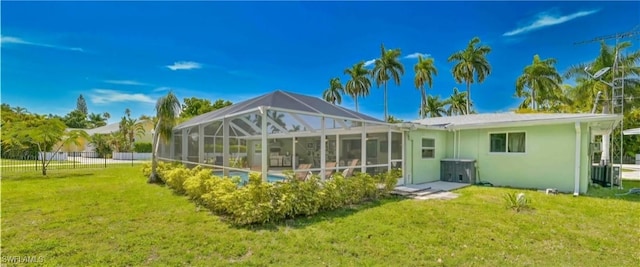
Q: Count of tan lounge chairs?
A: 3